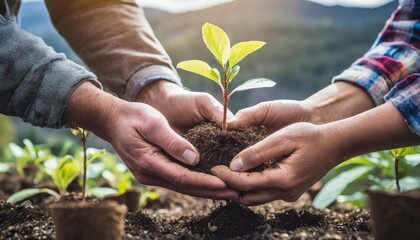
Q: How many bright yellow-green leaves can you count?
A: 3